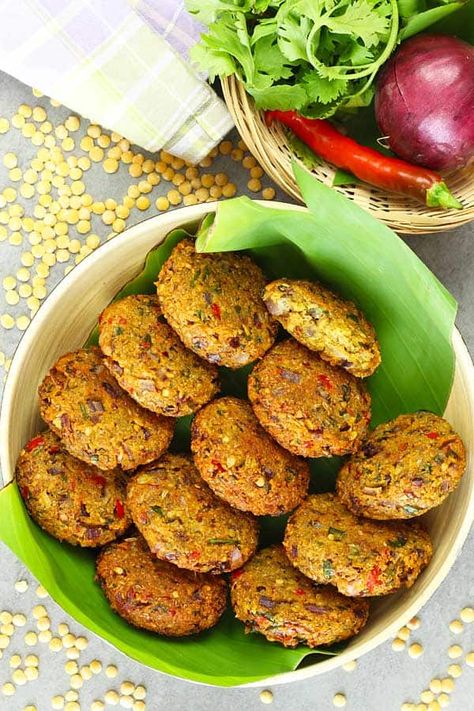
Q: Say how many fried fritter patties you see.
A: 12